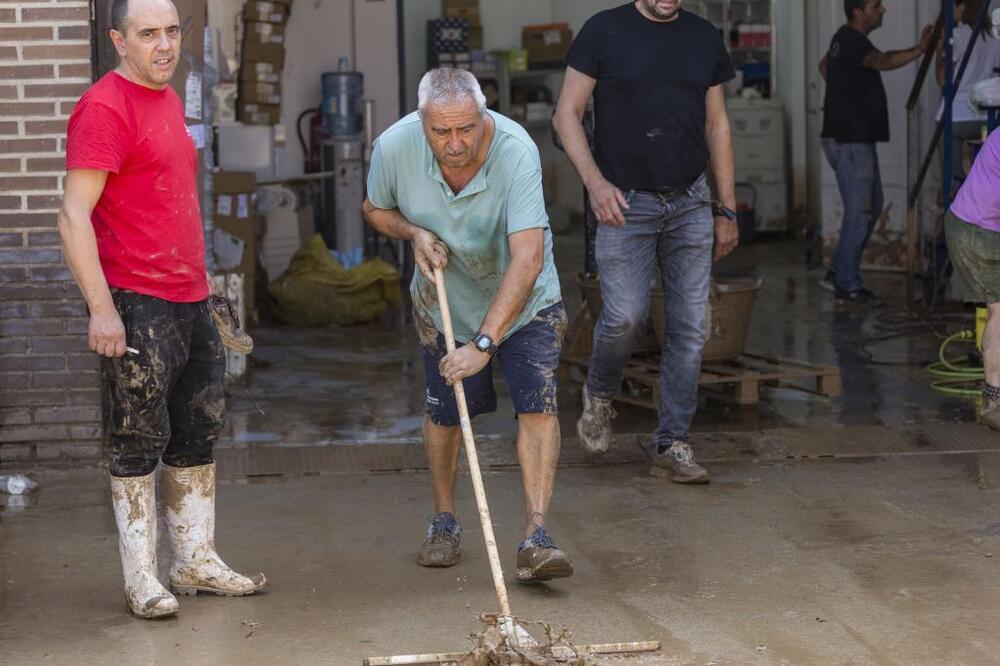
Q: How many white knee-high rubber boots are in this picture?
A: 2